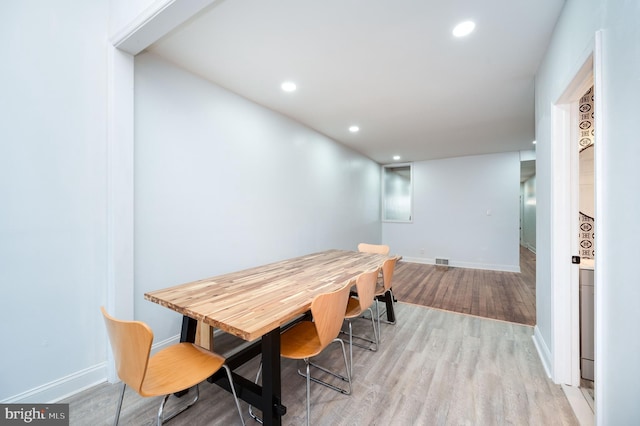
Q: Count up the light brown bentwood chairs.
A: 5